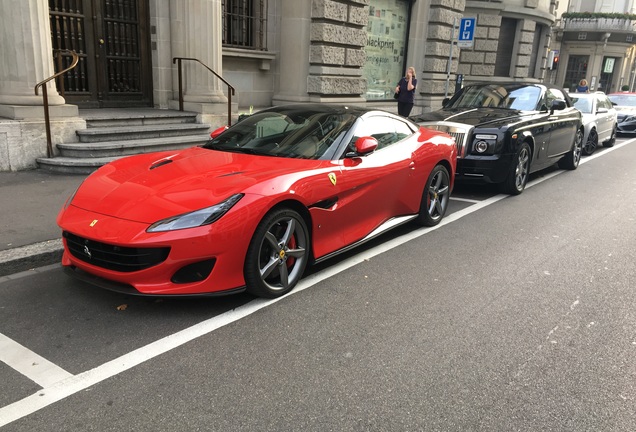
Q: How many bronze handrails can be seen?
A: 2